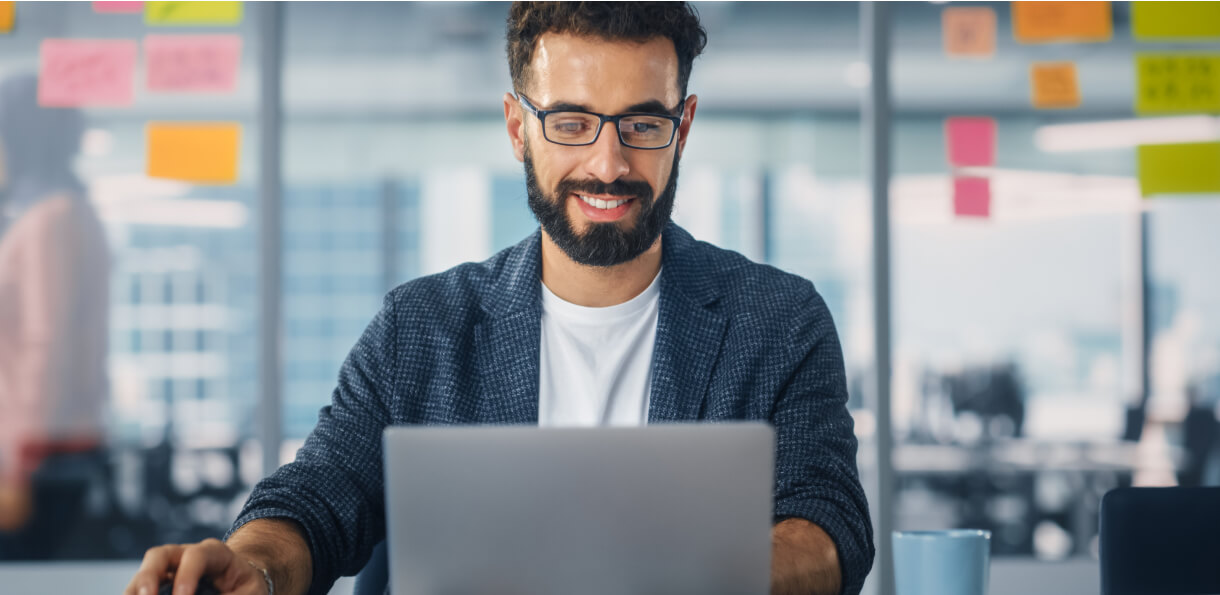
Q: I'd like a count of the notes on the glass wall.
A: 14